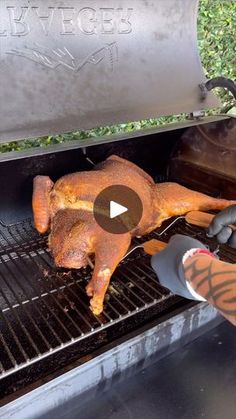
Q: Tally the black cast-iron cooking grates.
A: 1